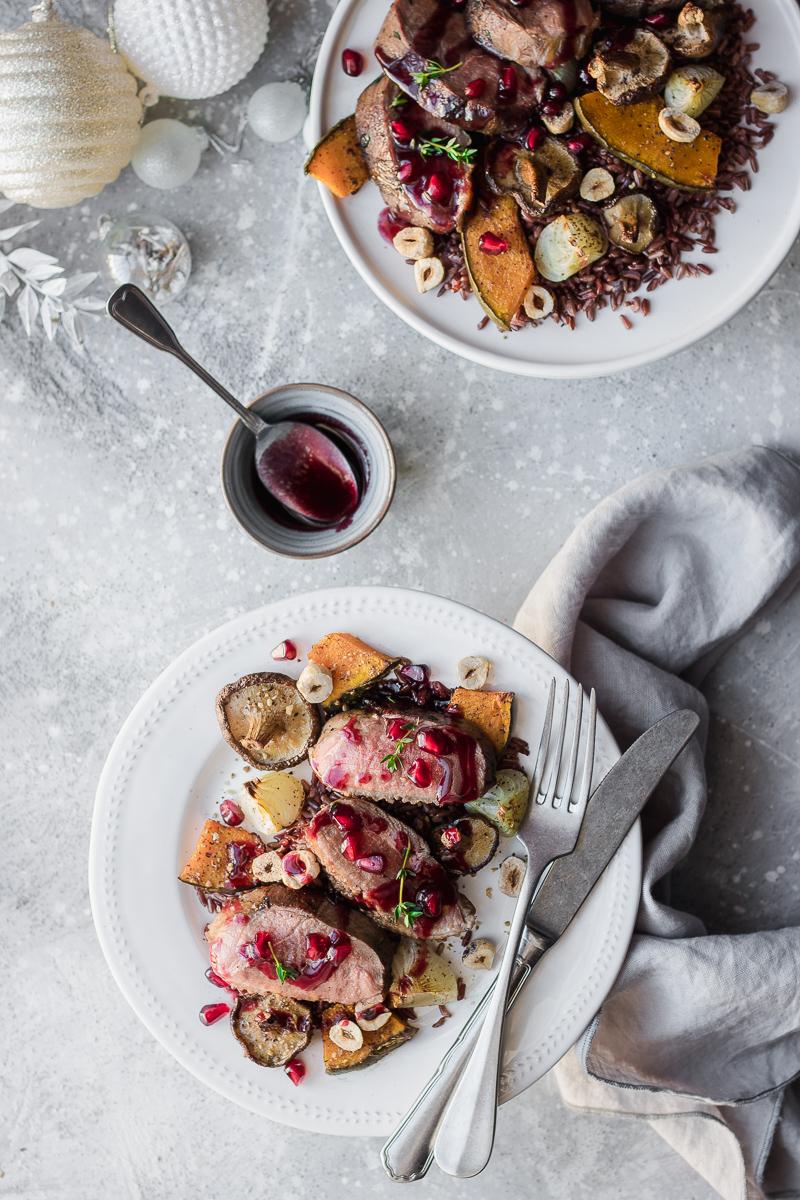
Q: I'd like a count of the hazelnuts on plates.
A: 15